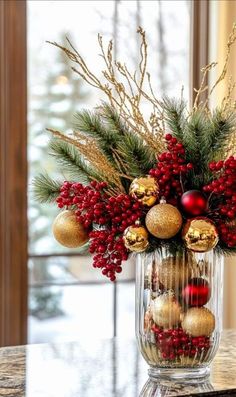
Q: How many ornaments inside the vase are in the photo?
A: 4